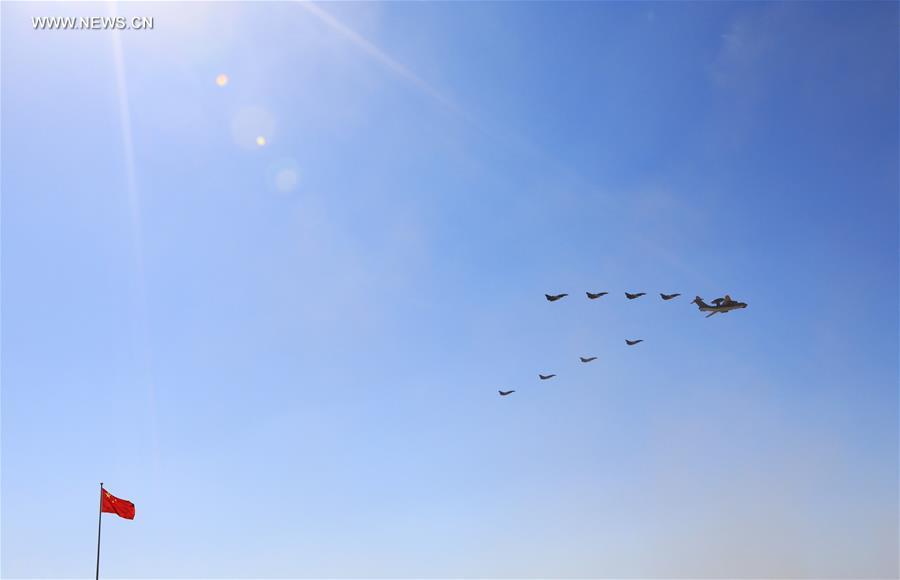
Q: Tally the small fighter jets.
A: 8